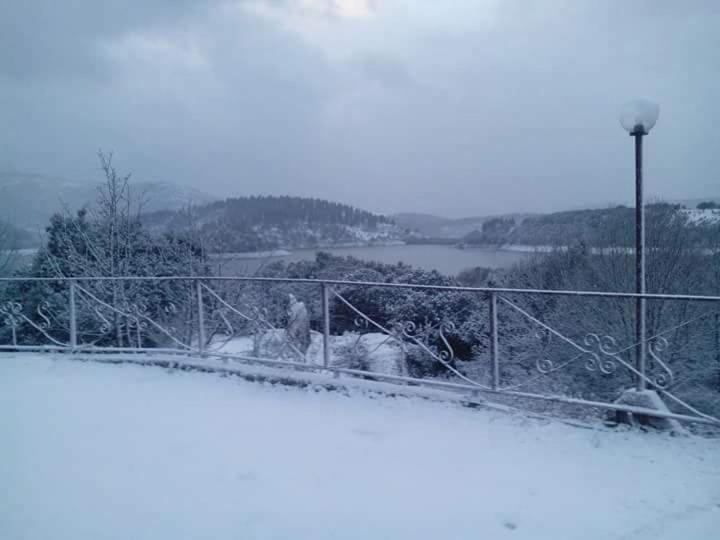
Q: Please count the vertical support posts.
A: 4